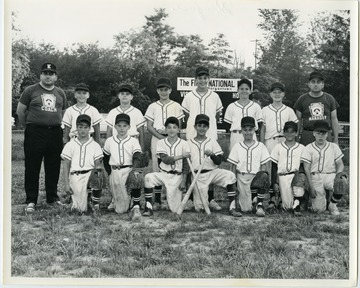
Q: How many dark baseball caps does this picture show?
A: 15